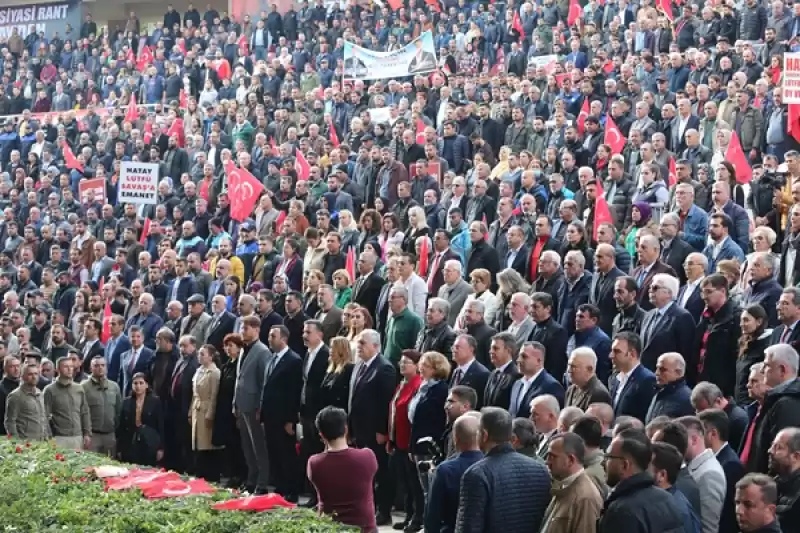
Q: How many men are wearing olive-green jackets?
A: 3